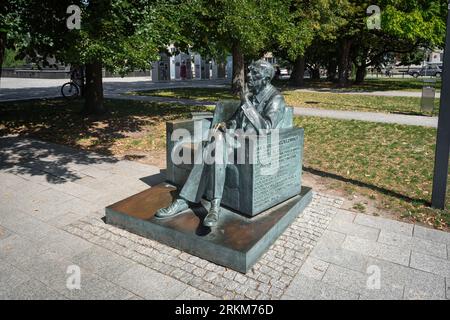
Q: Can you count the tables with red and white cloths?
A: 0